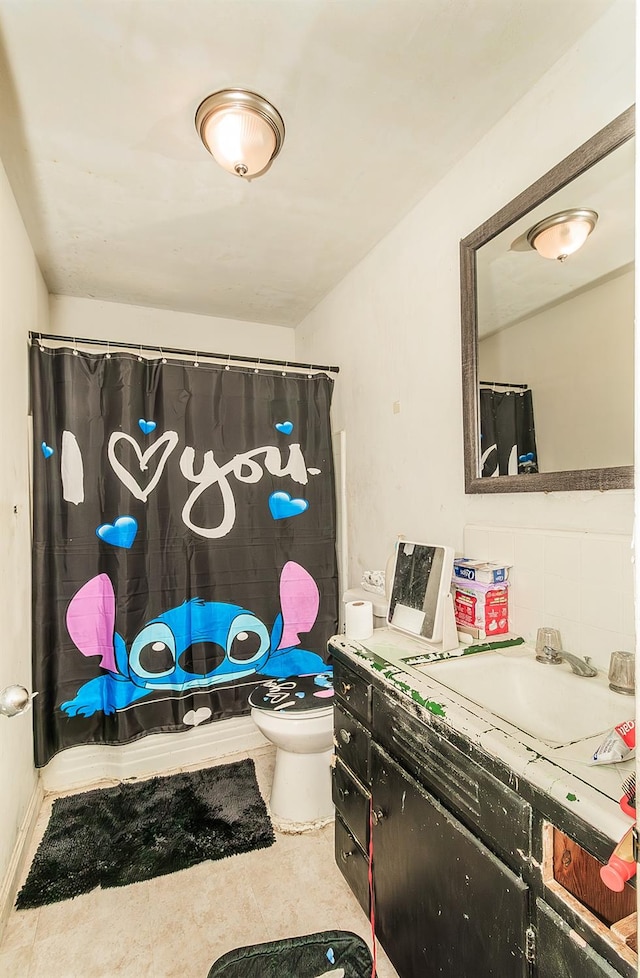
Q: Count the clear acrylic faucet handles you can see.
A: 2